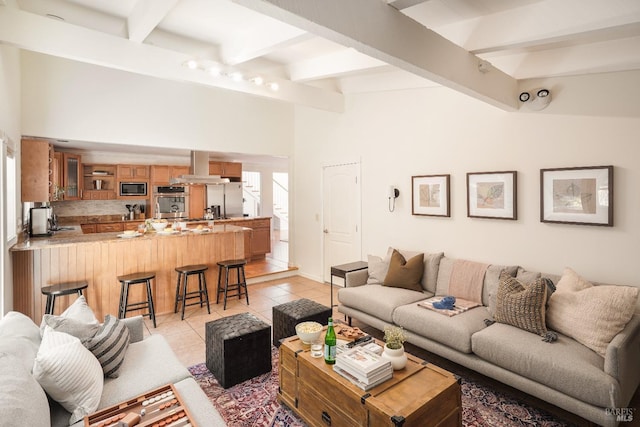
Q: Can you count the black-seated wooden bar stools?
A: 4